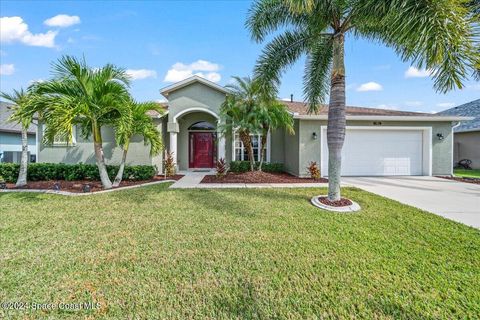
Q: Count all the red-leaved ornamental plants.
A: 3